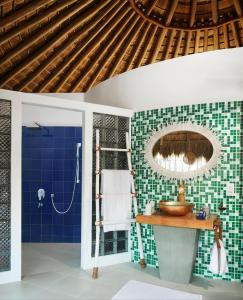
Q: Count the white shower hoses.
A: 1